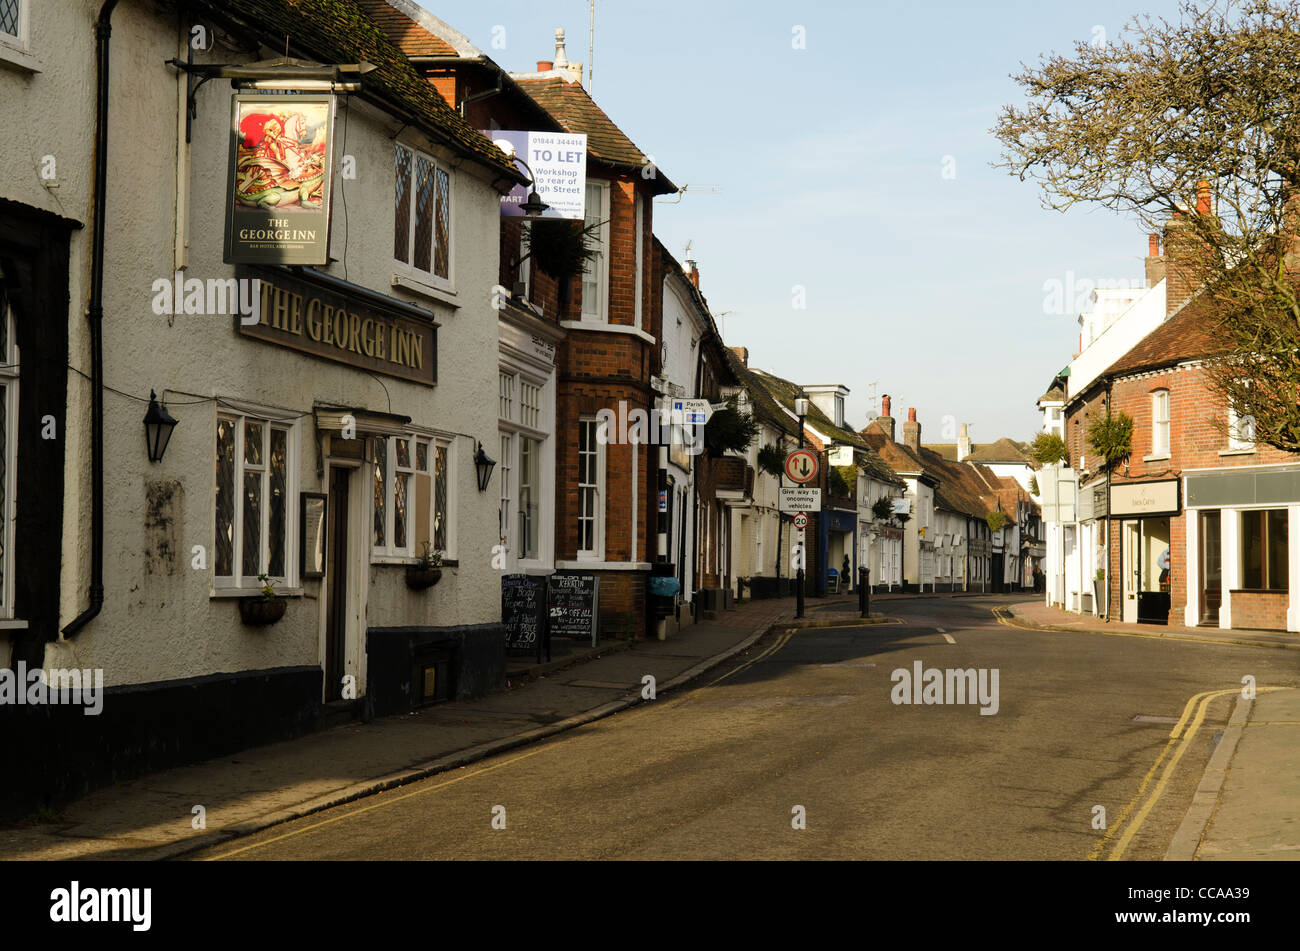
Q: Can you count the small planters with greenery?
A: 2